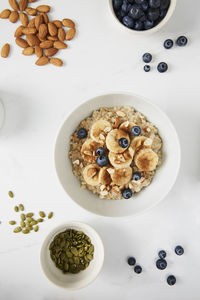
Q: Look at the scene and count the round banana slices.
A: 10